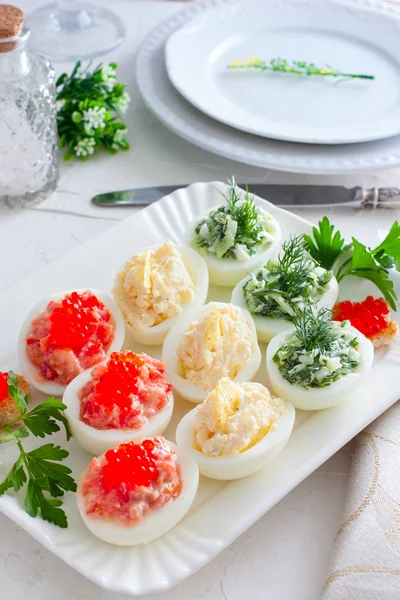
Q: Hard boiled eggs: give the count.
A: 9